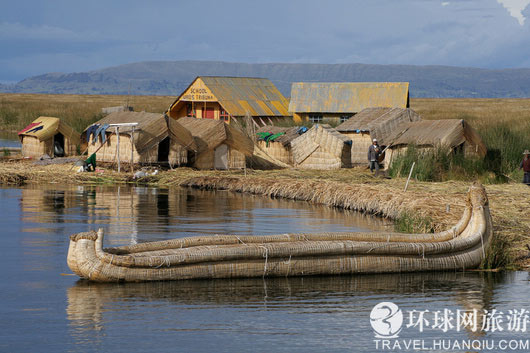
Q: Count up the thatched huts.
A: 7